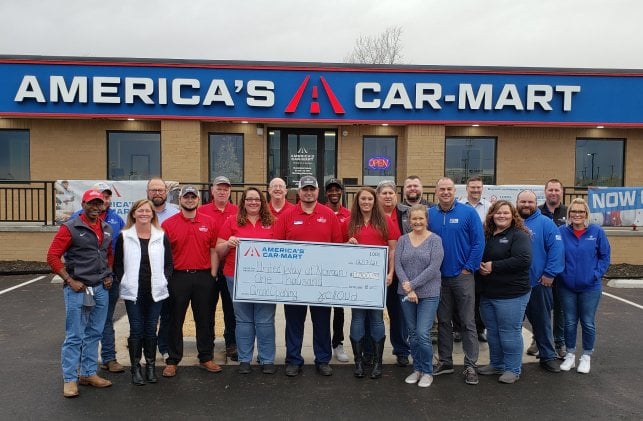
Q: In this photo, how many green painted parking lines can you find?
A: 0